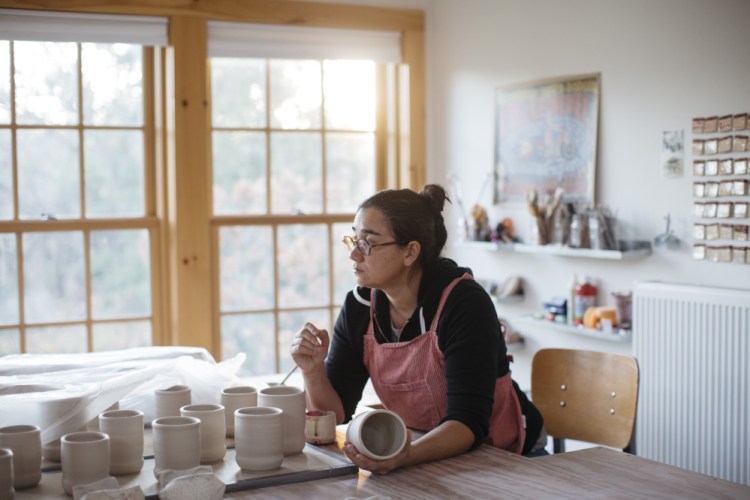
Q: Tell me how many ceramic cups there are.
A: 12